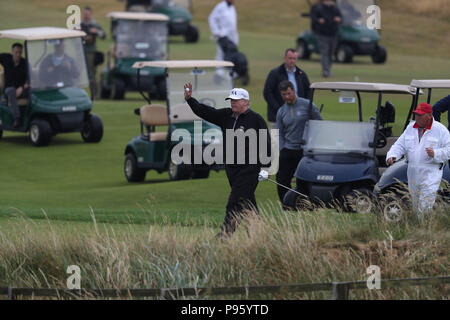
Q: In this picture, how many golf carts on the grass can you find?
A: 7